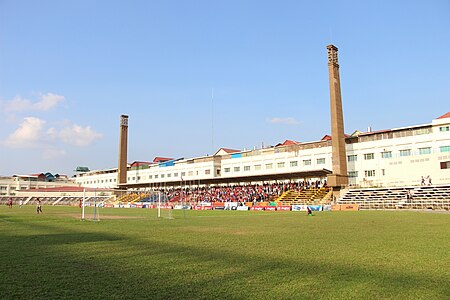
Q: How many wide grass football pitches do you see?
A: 1